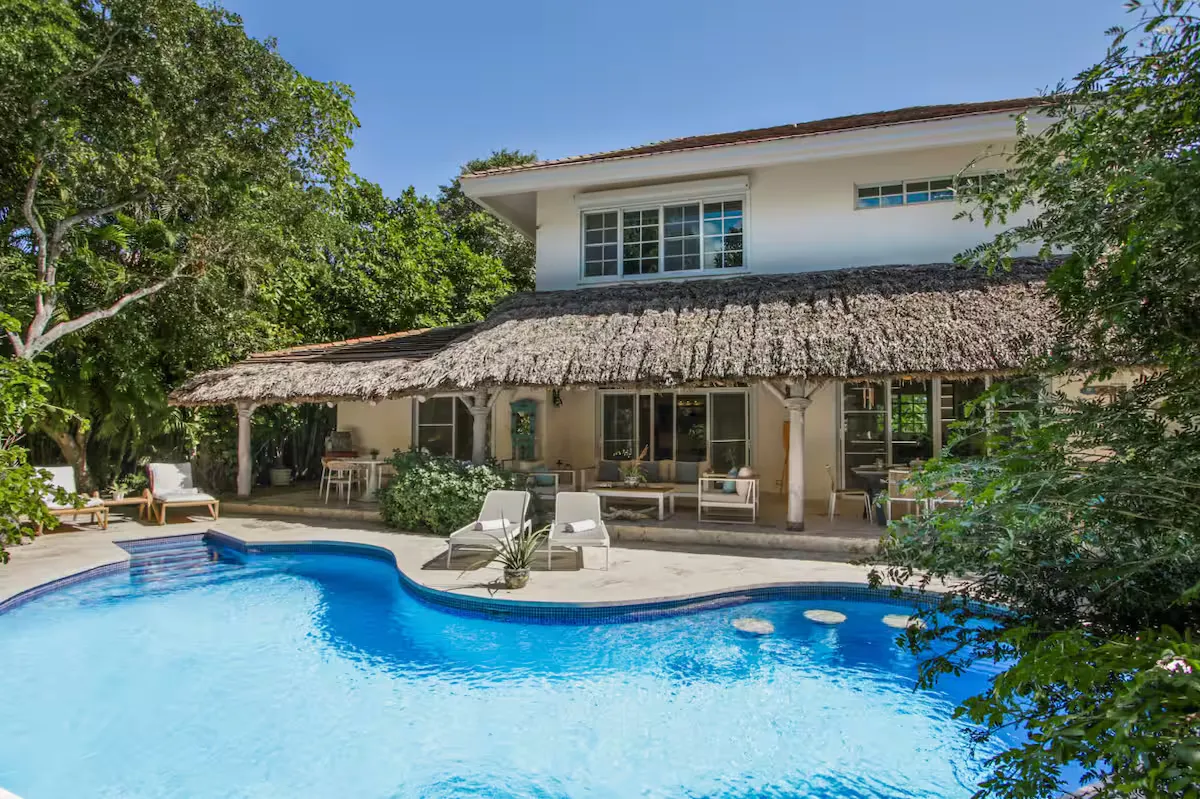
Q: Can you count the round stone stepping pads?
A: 3